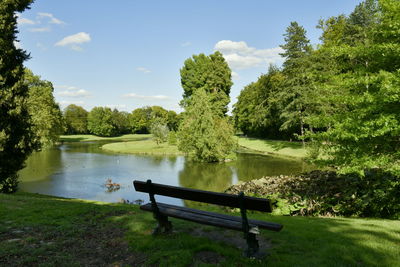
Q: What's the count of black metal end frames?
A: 2